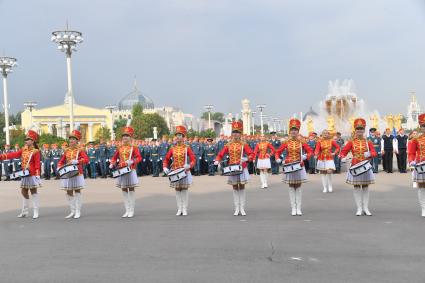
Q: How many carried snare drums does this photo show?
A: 8